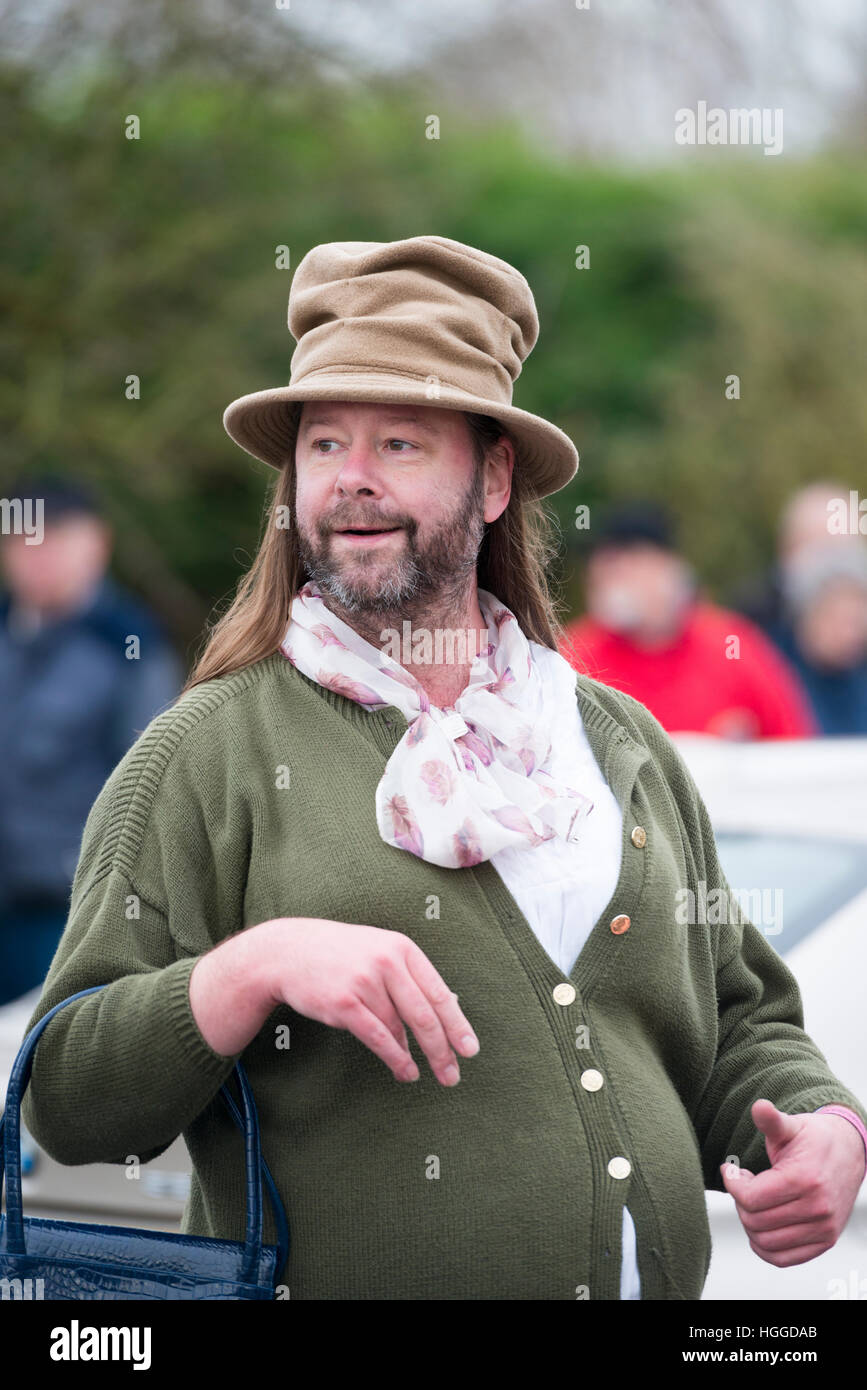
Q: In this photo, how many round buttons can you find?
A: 5